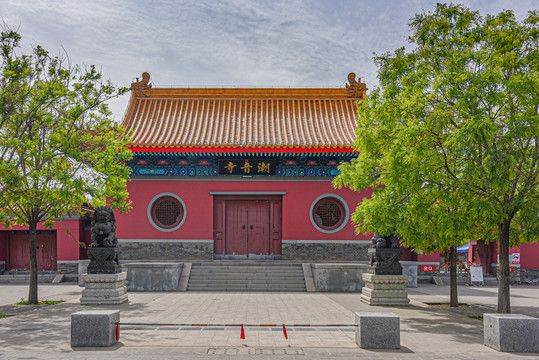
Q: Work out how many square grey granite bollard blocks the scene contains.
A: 3